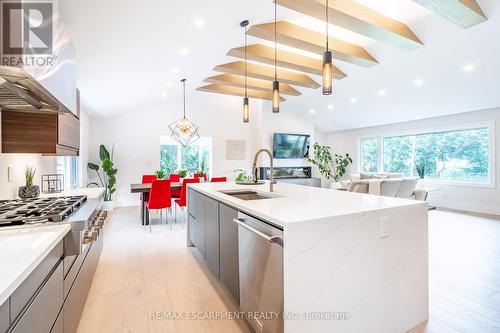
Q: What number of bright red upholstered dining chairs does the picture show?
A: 6